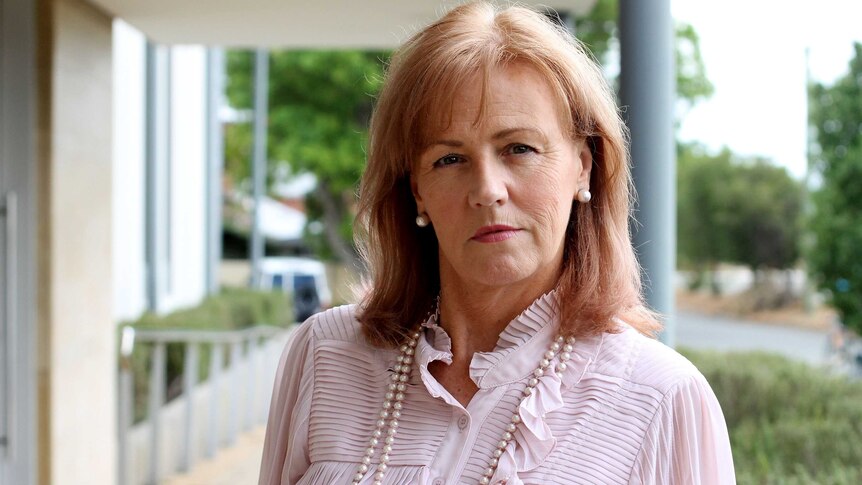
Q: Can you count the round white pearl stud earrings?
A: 2